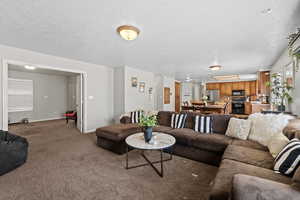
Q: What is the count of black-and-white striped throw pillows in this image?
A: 4